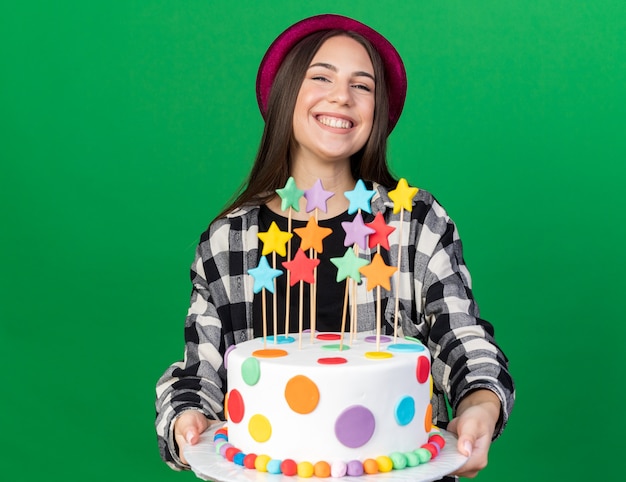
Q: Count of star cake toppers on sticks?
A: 12